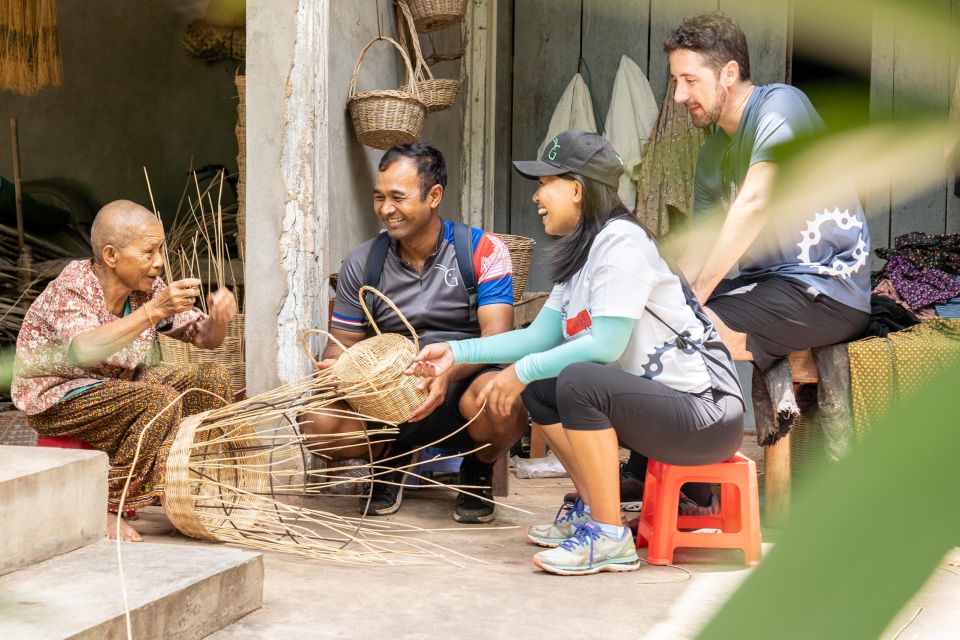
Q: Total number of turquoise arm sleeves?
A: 2